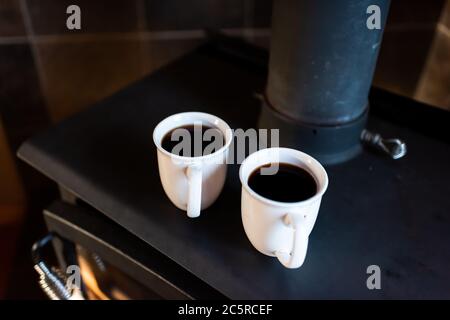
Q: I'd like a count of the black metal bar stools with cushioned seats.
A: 0